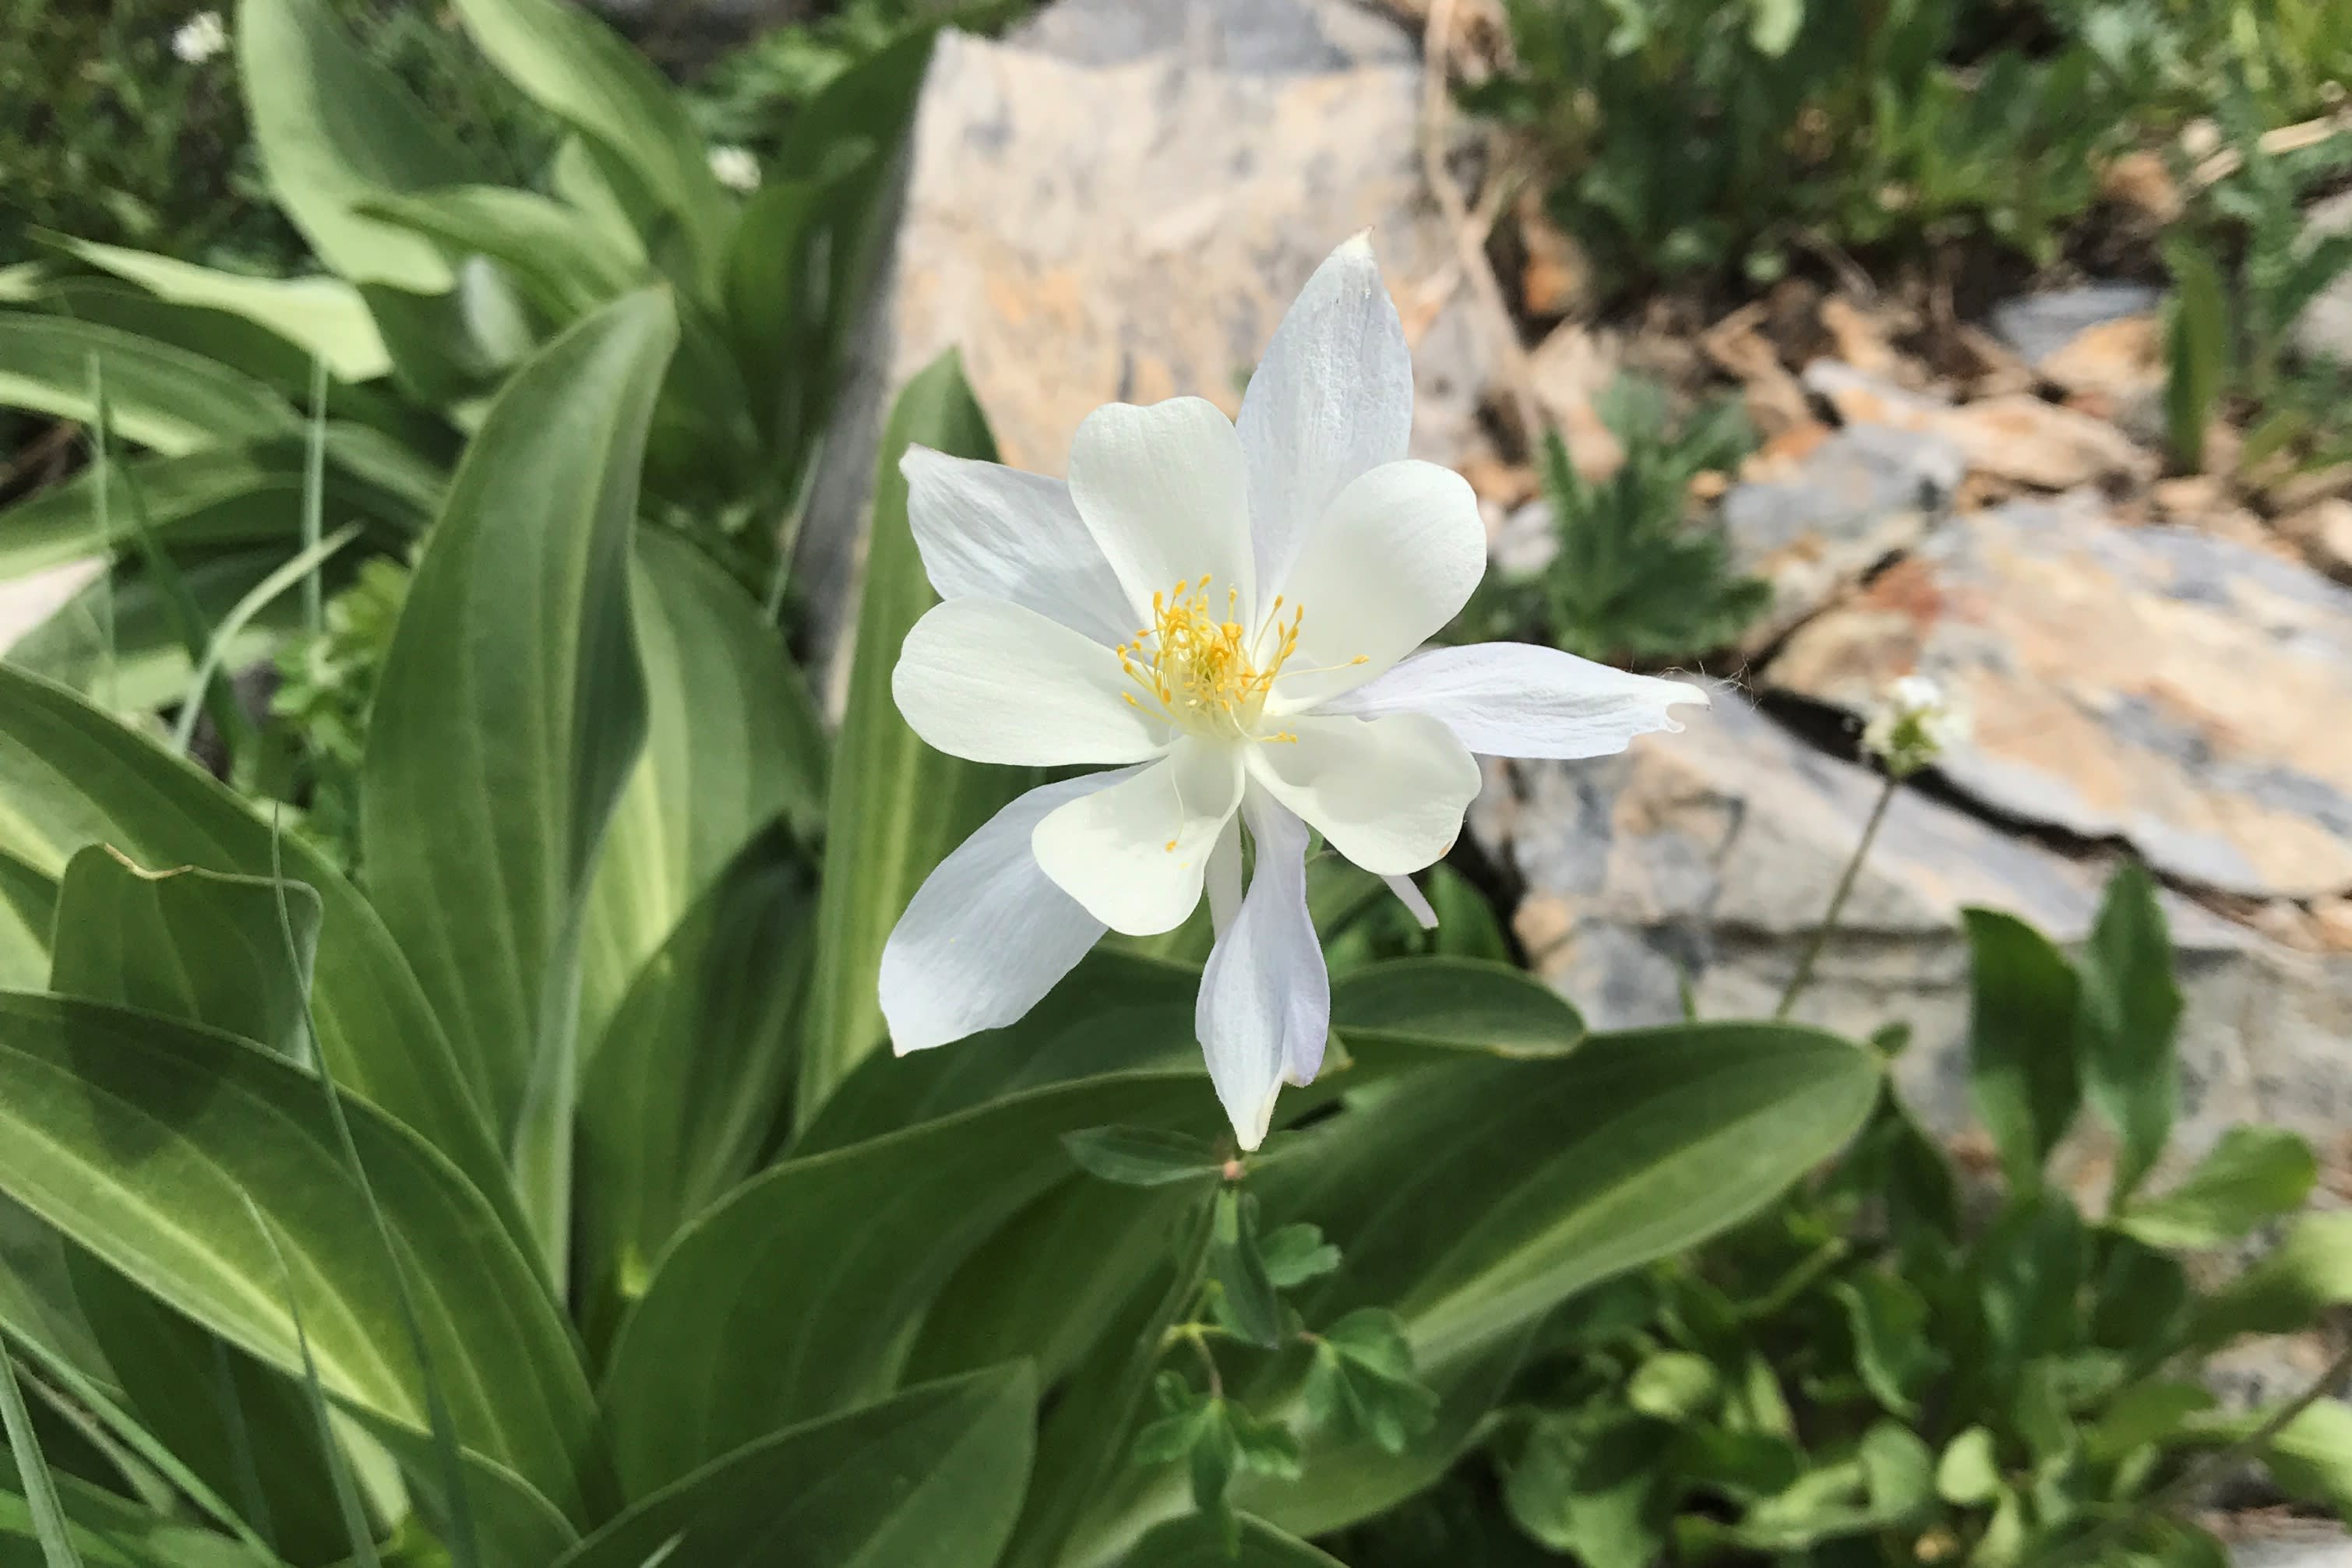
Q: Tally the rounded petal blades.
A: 5